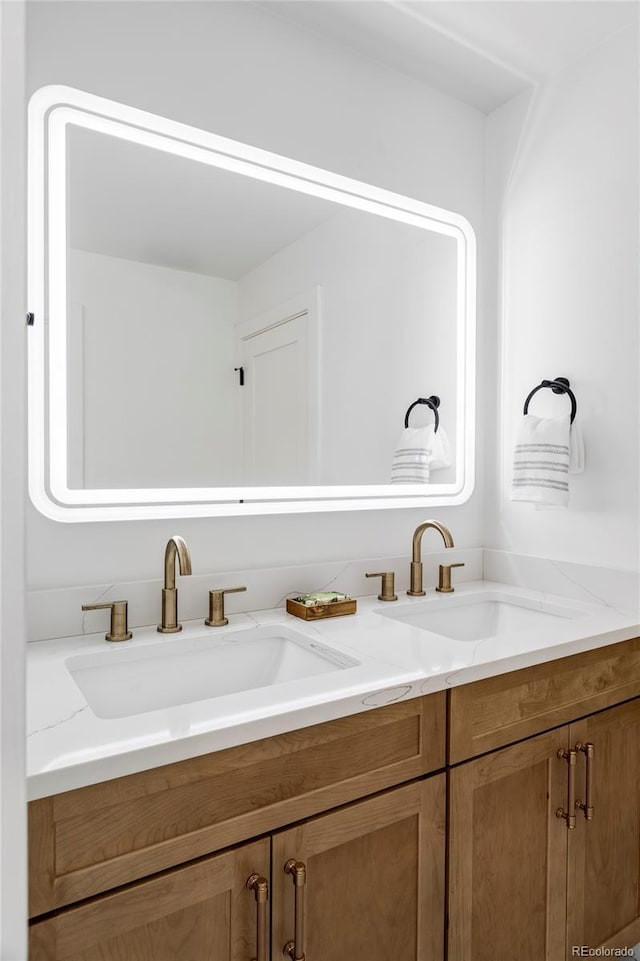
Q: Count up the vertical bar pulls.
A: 4